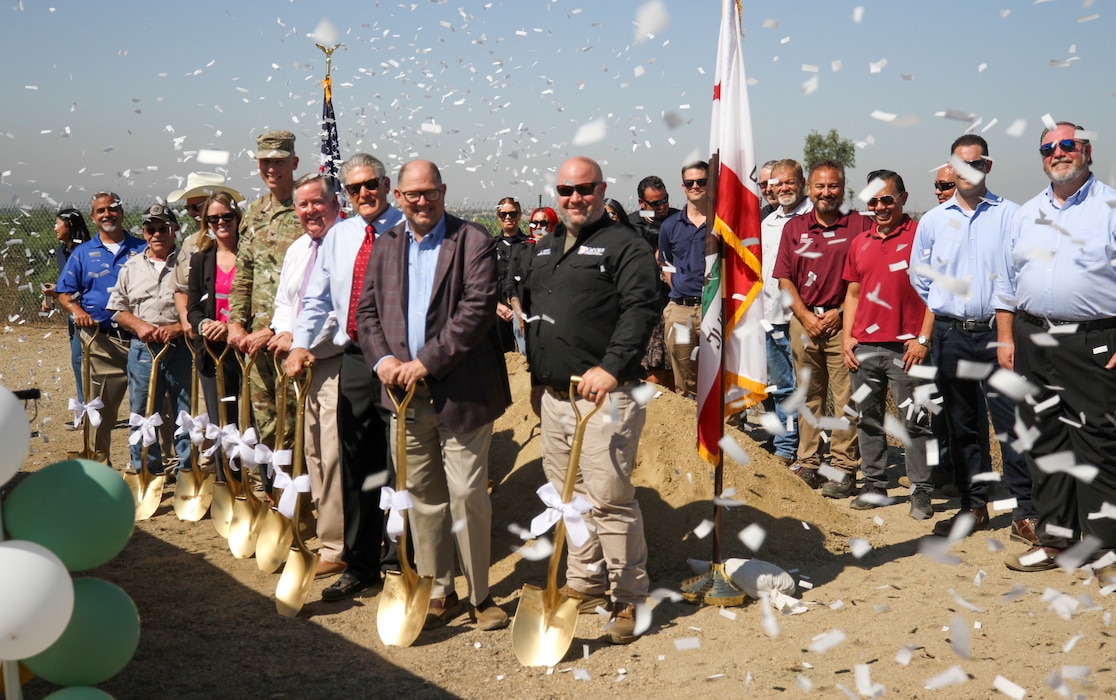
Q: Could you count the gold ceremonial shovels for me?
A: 9